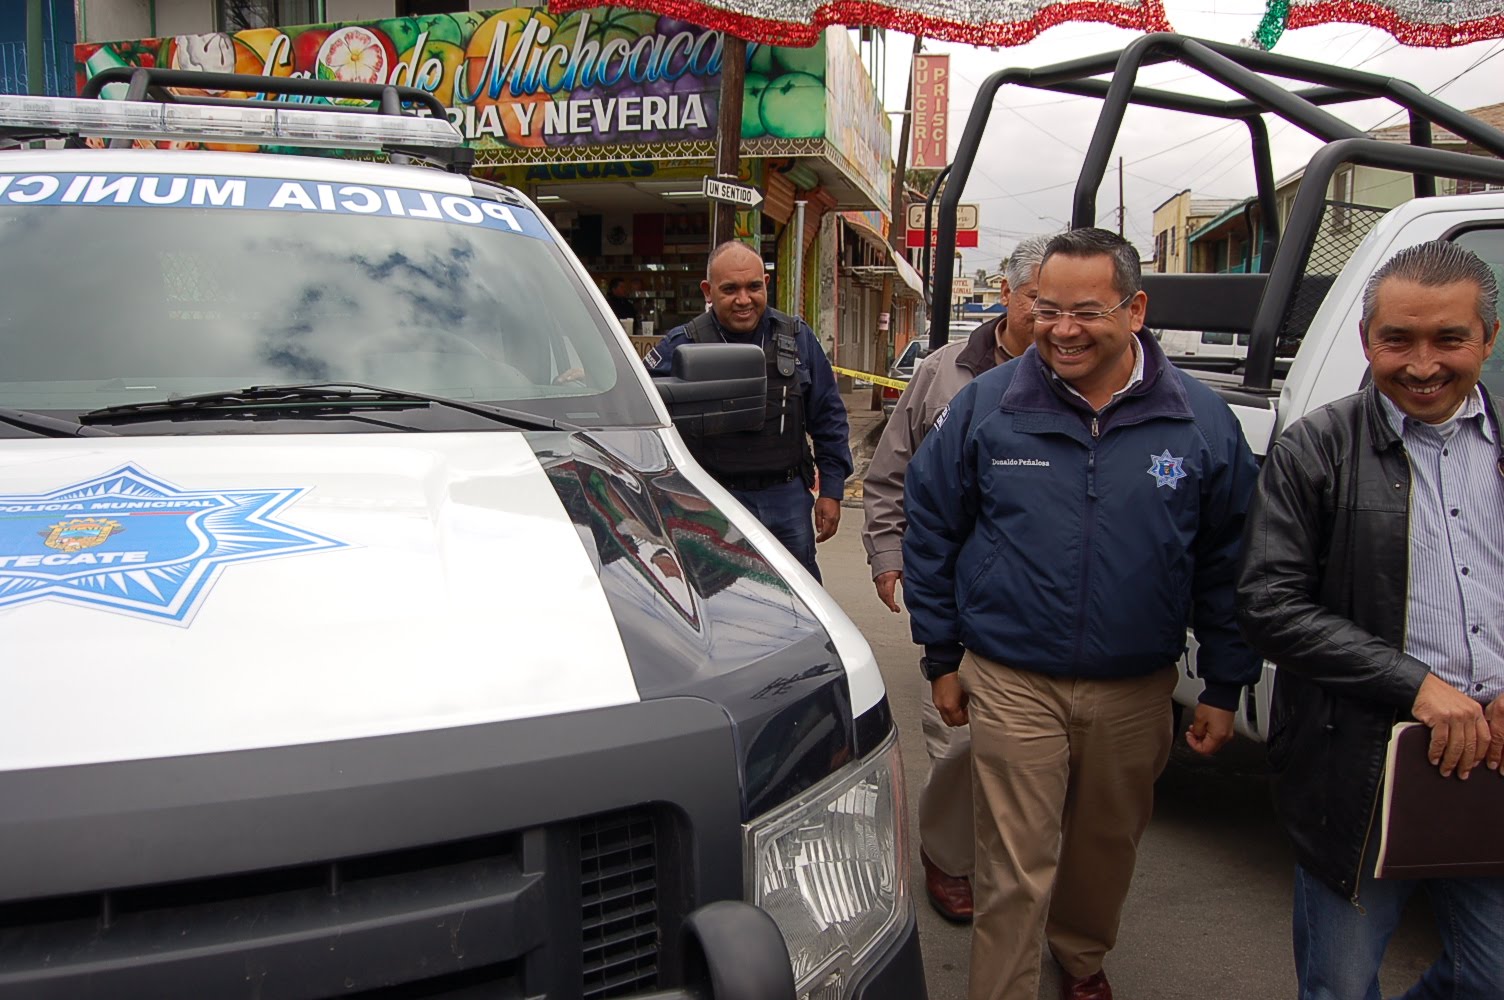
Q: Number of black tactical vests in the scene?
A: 1